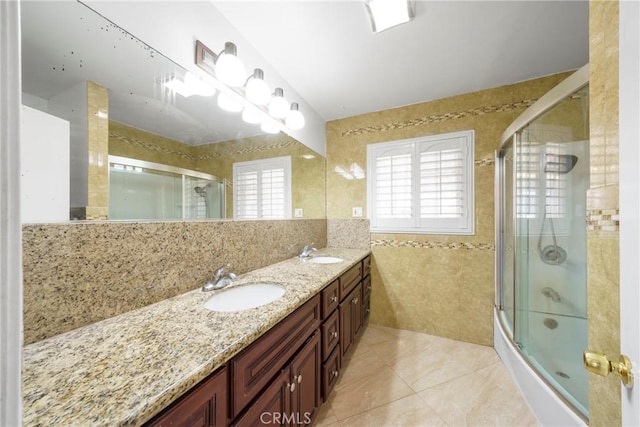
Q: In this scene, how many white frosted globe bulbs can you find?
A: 4